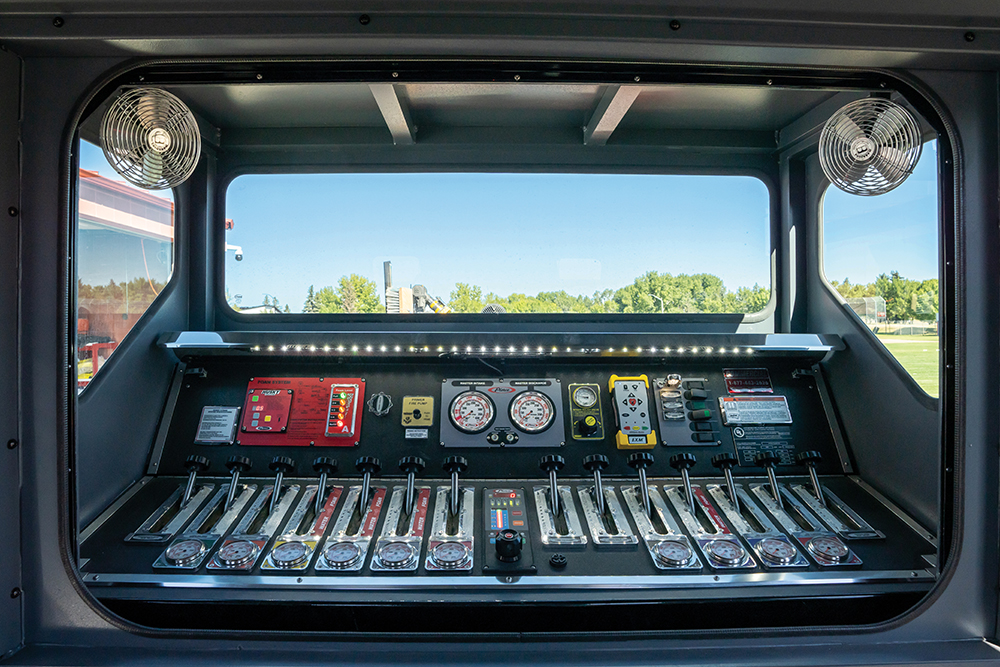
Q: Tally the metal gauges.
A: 13